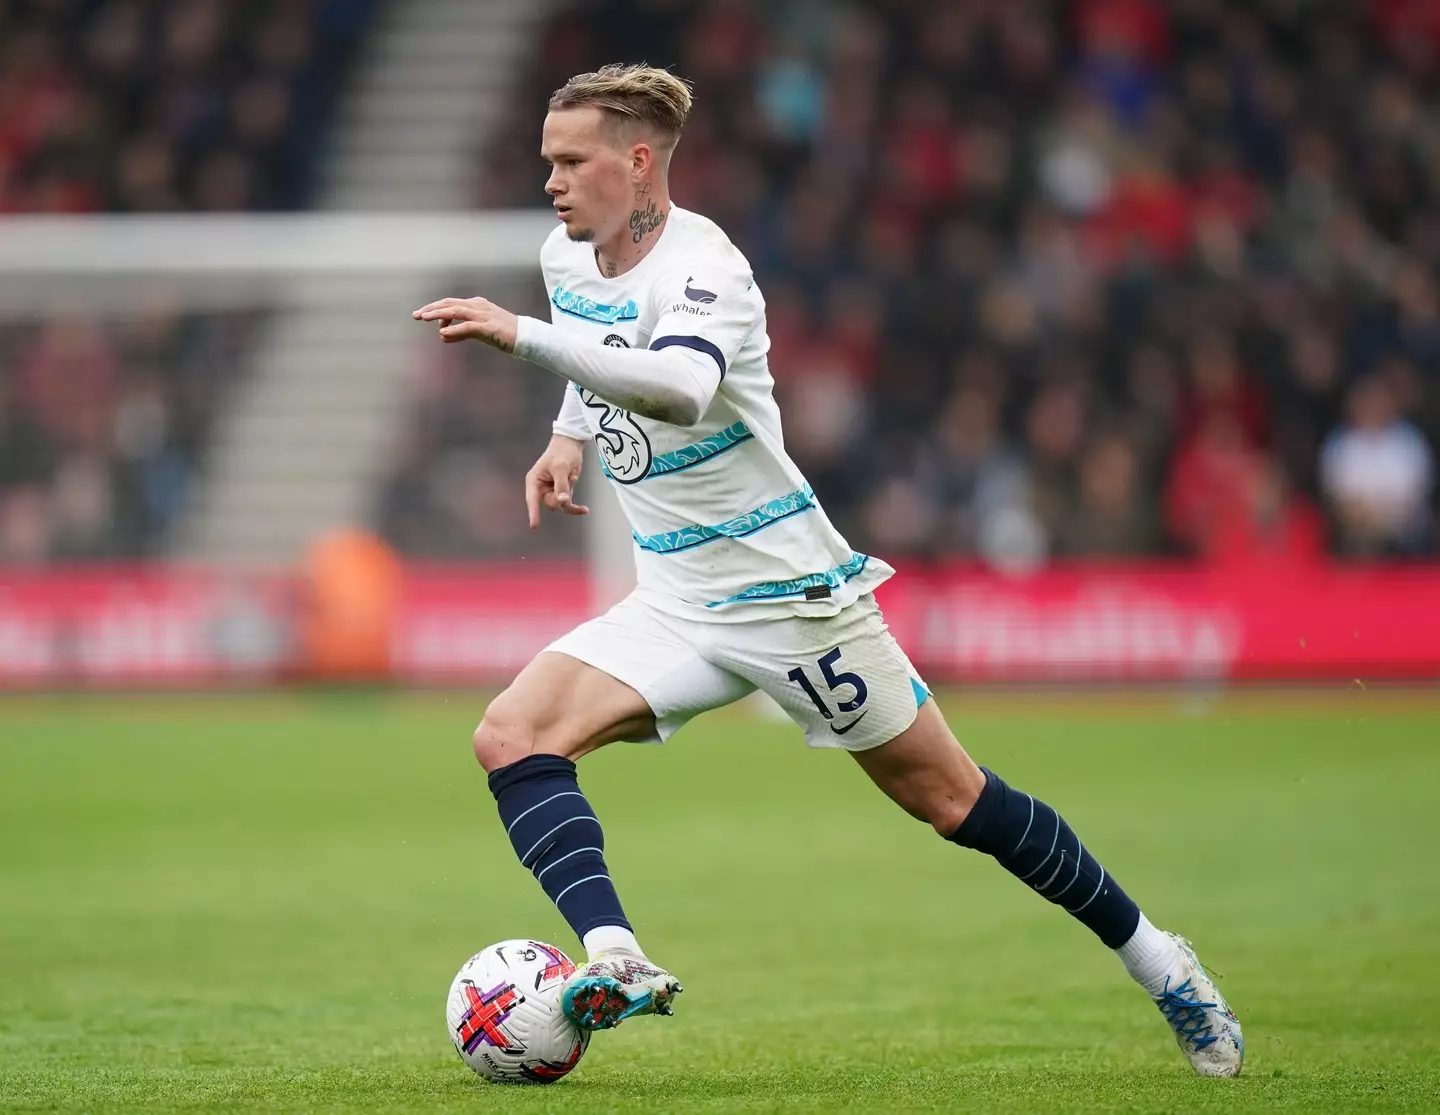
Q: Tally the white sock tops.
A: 2